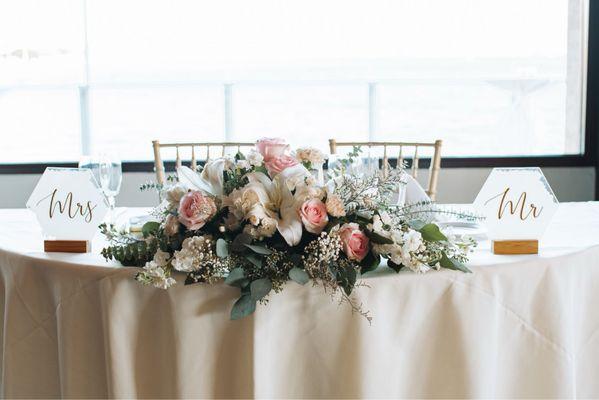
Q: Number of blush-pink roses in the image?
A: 5